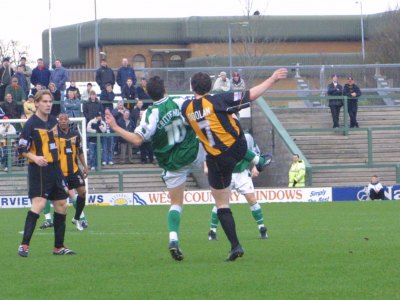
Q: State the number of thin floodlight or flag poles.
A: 4